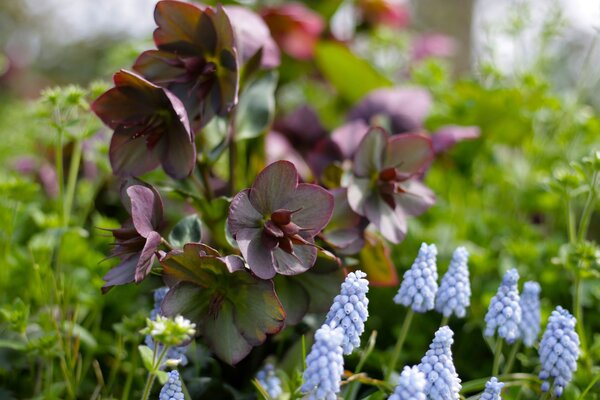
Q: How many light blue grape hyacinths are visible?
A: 13